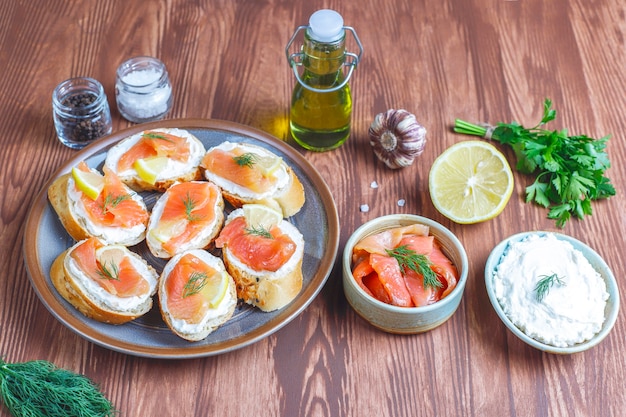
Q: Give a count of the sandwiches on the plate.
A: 7